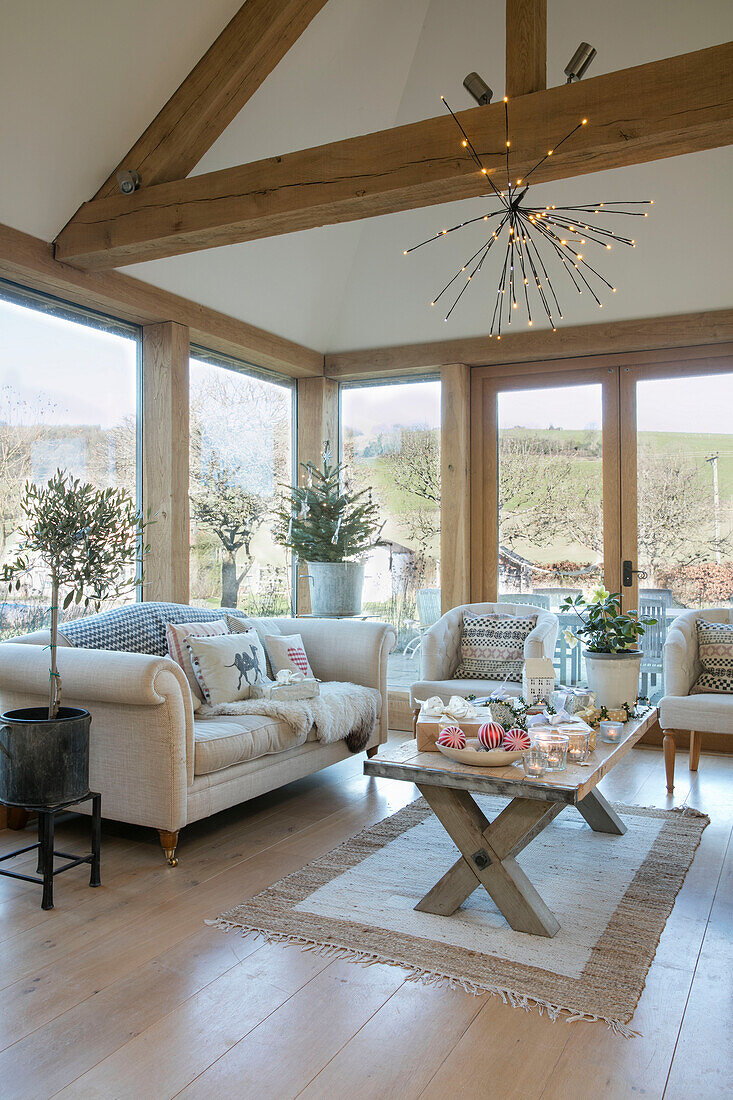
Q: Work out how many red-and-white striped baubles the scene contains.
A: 3